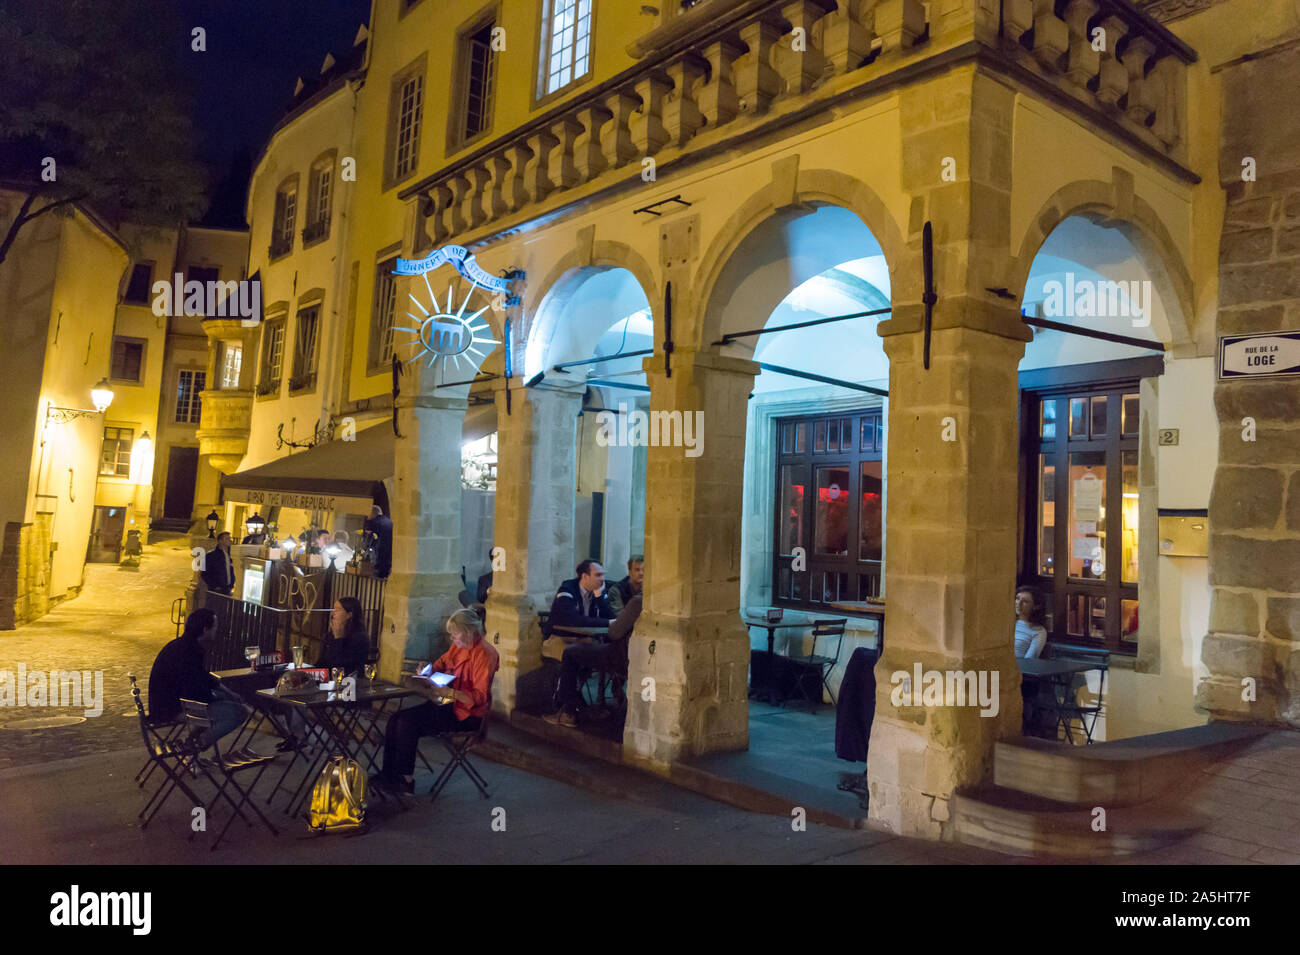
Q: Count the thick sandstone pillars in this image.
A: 4